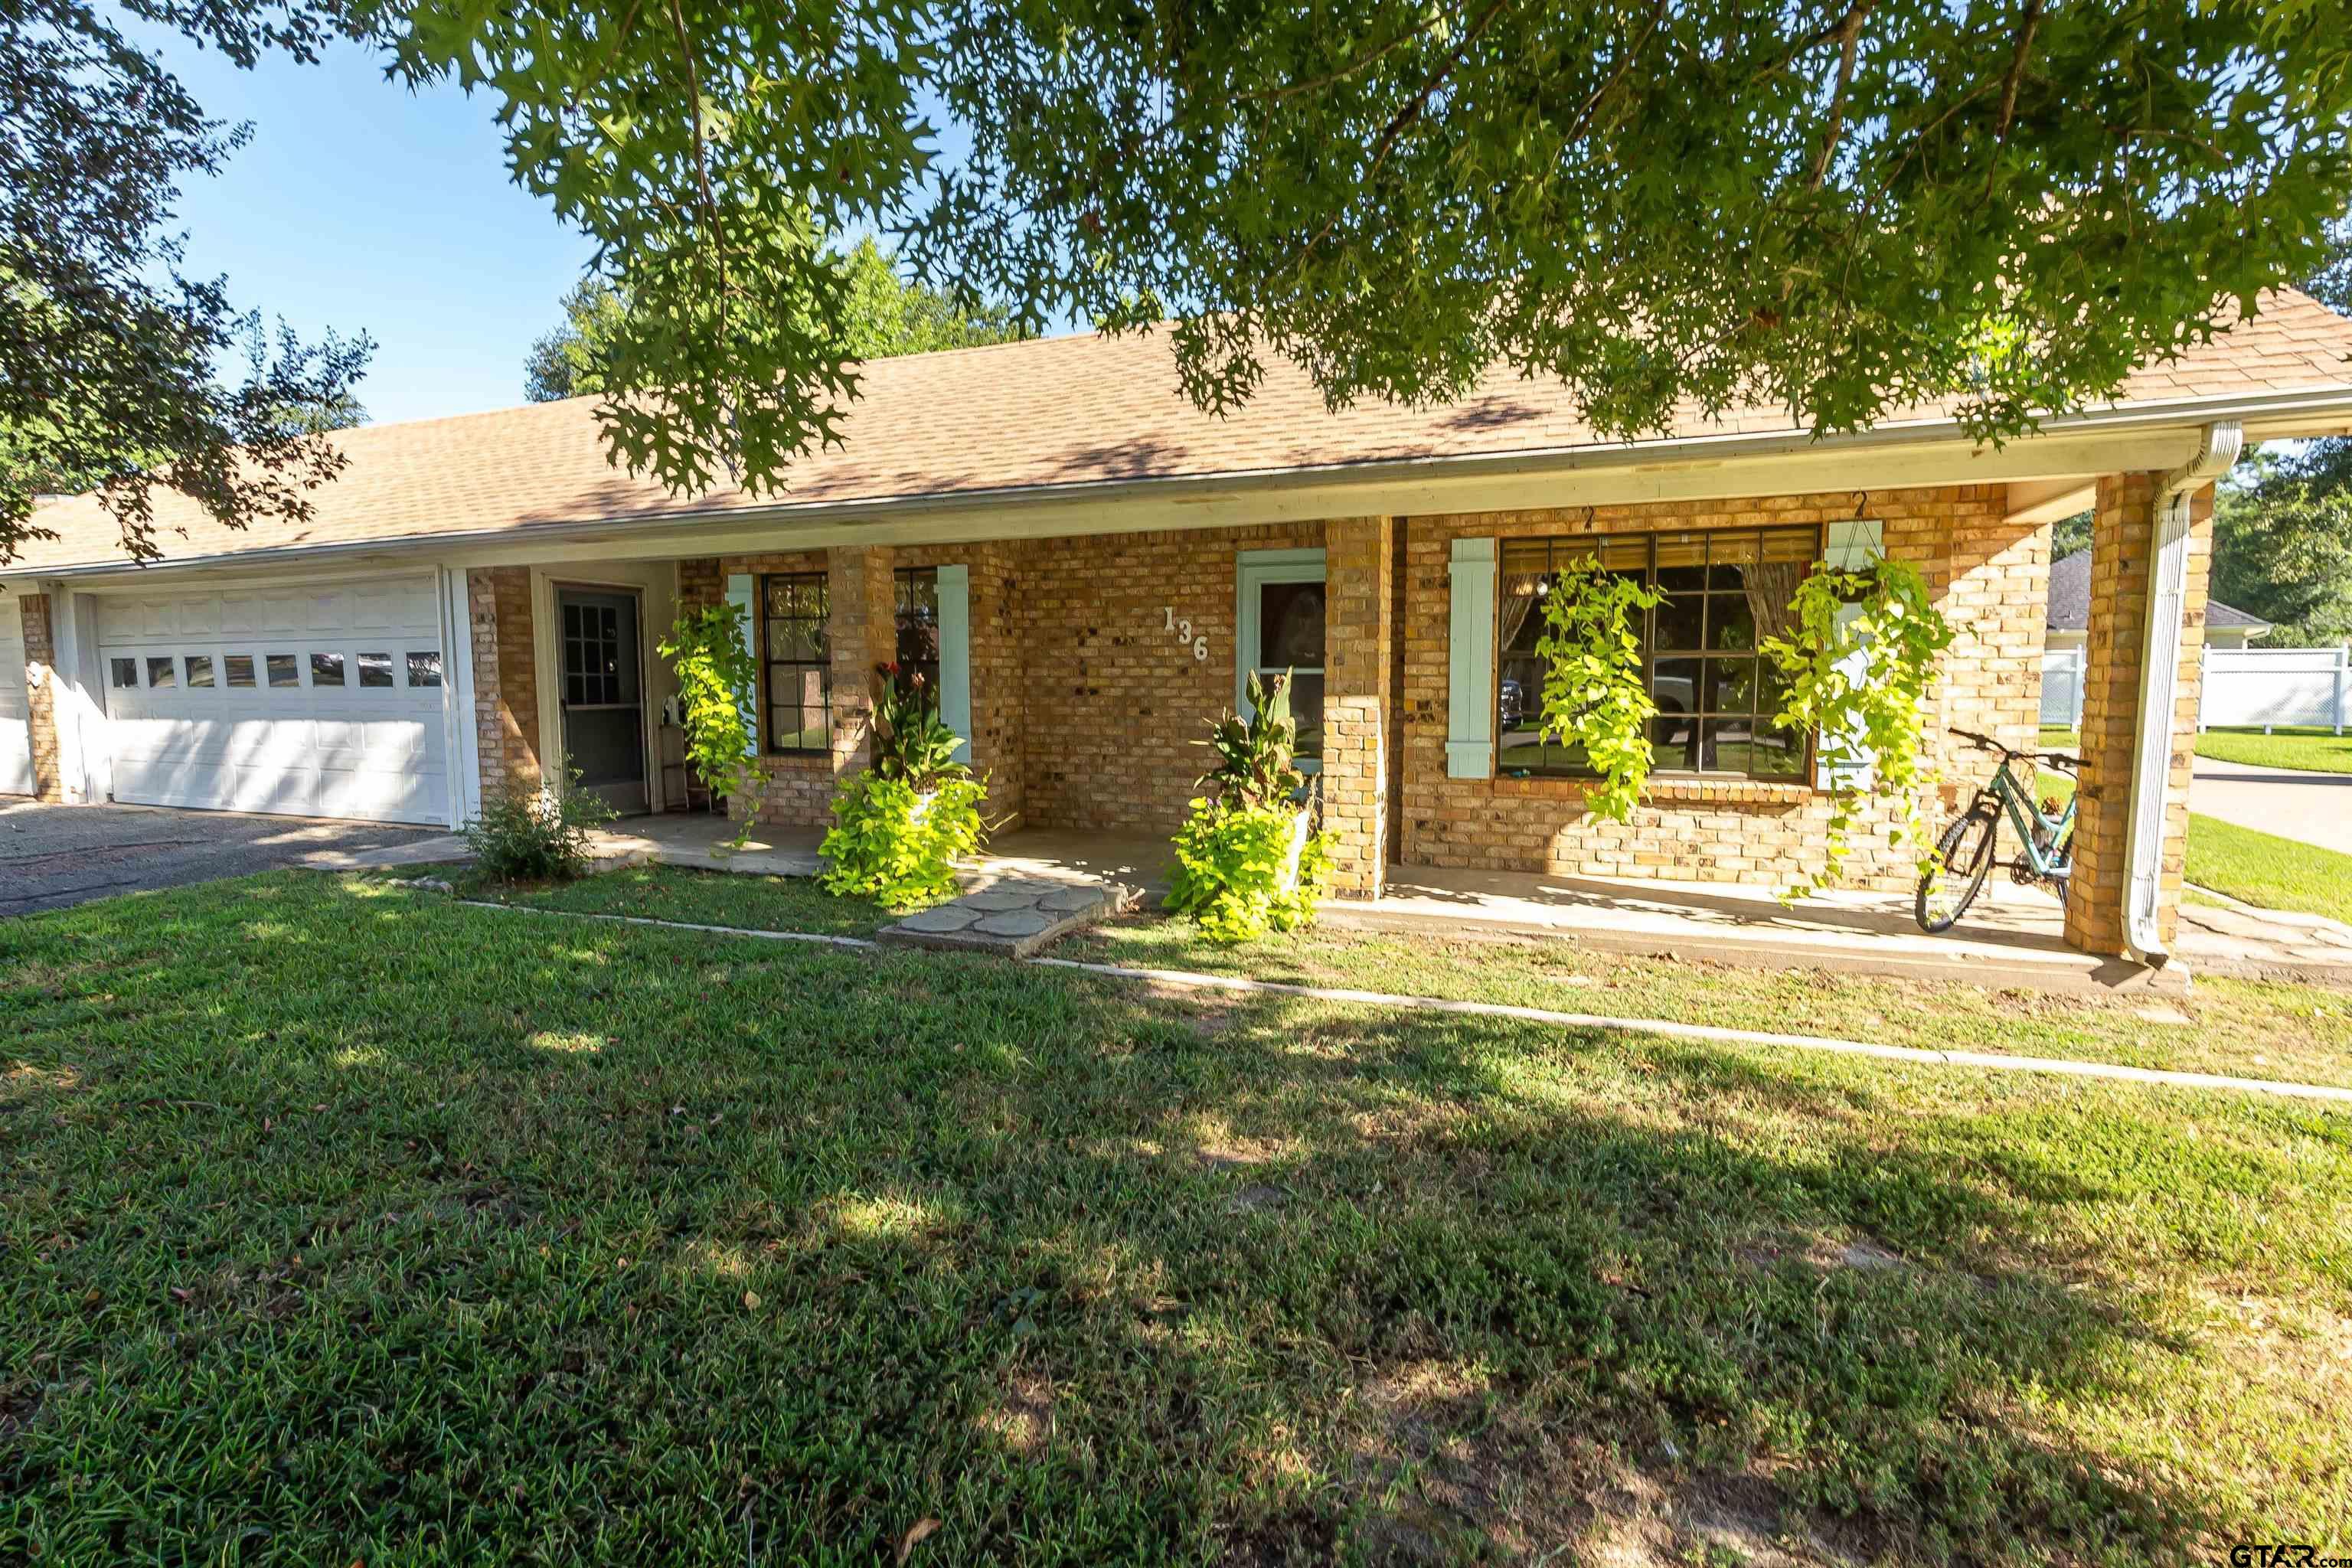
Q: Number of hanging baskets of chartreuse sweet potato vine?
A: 3